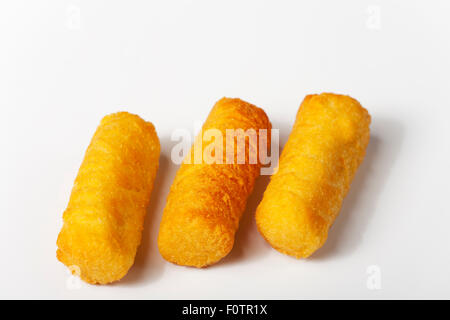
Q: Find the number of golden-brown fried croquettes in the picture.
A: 3